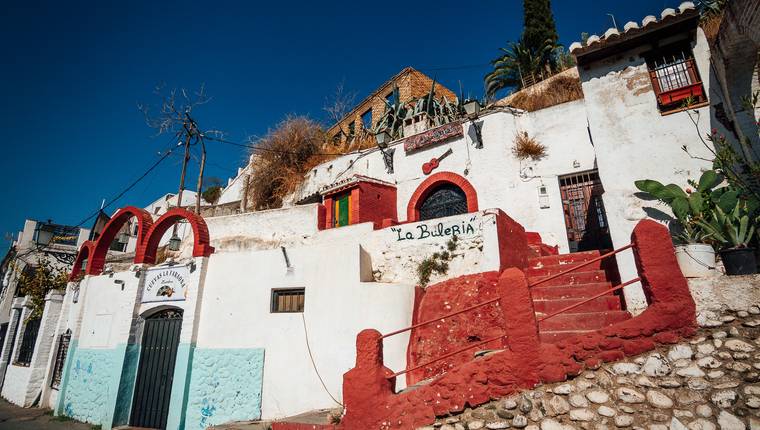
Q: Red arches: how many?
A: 4